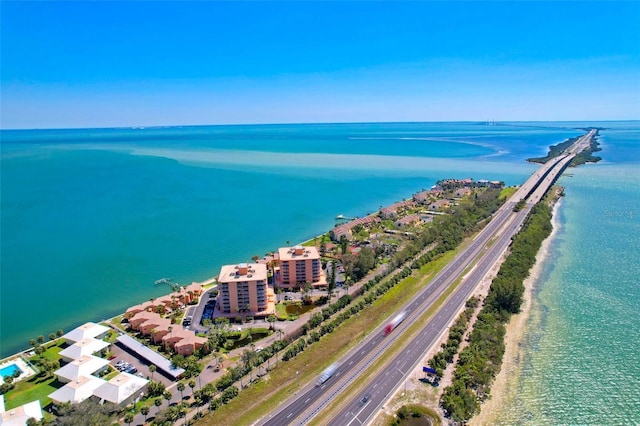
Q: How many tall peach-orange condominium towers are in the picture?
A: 2